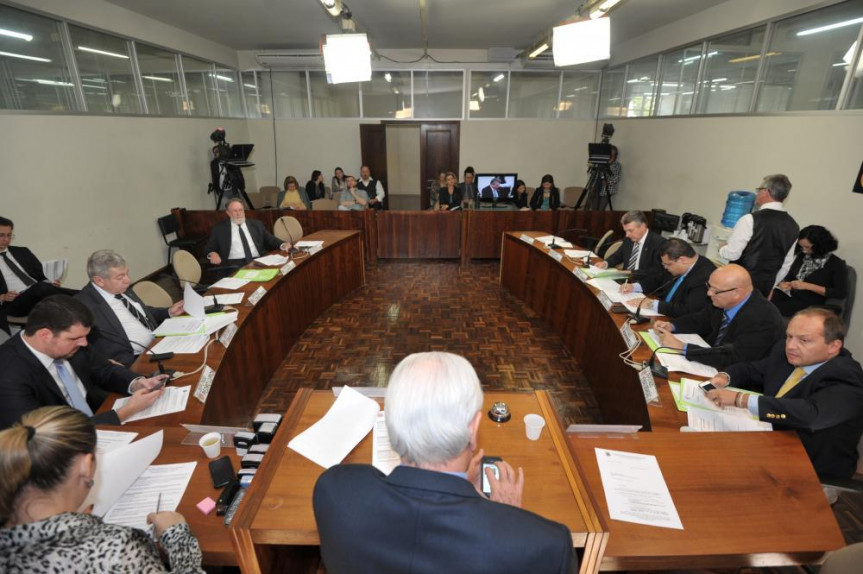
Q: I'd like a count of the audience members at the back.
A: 10